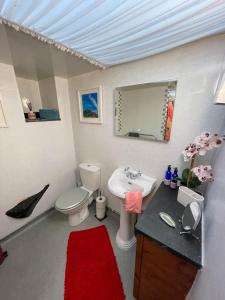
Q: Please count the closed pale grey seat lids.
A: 1